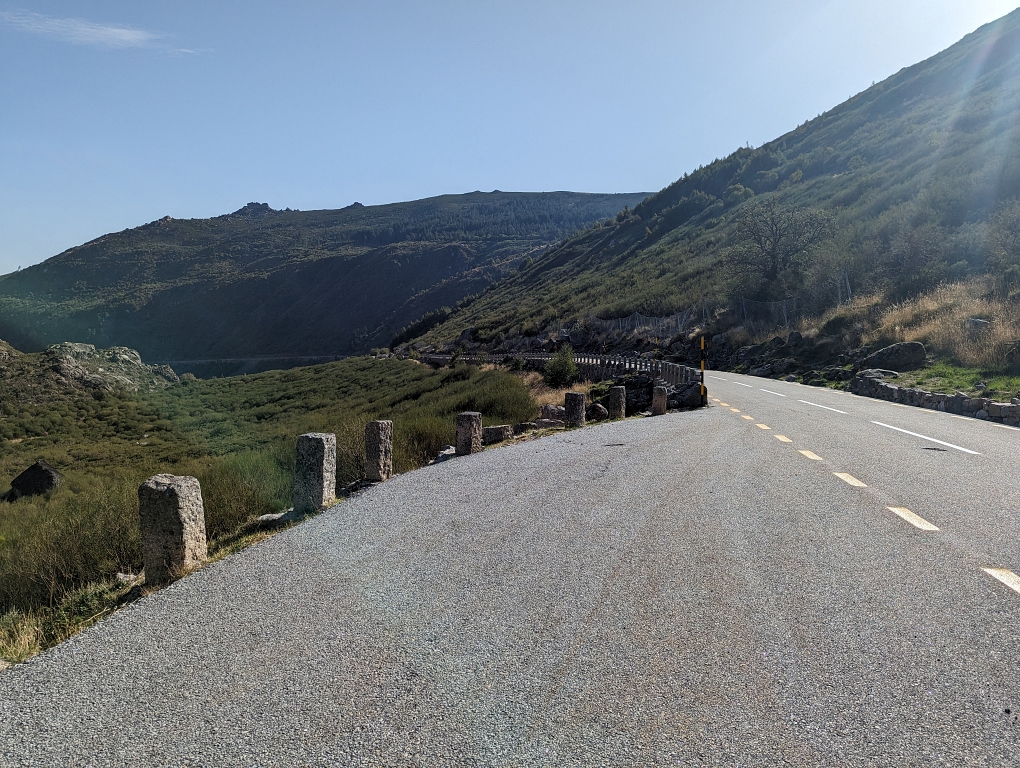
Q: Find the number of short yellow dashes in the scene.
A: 11